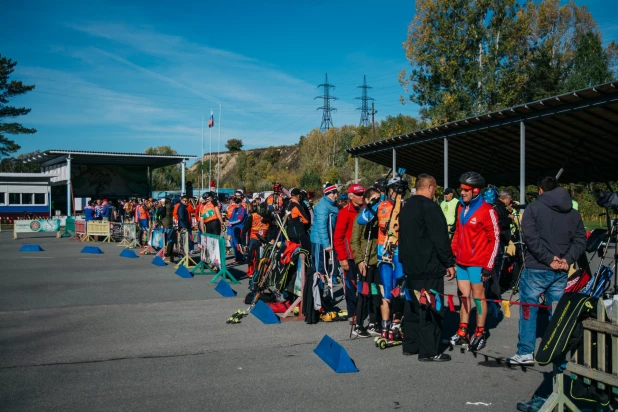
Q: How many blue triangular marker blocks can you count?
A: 8